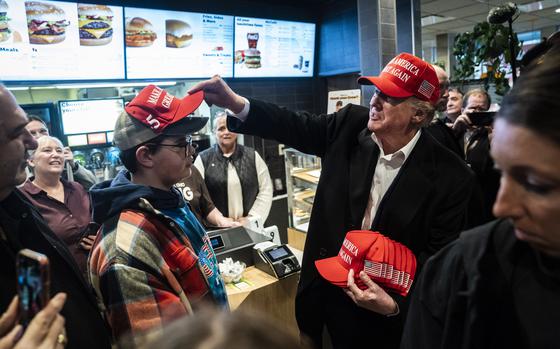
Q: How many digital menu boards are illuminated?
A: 3